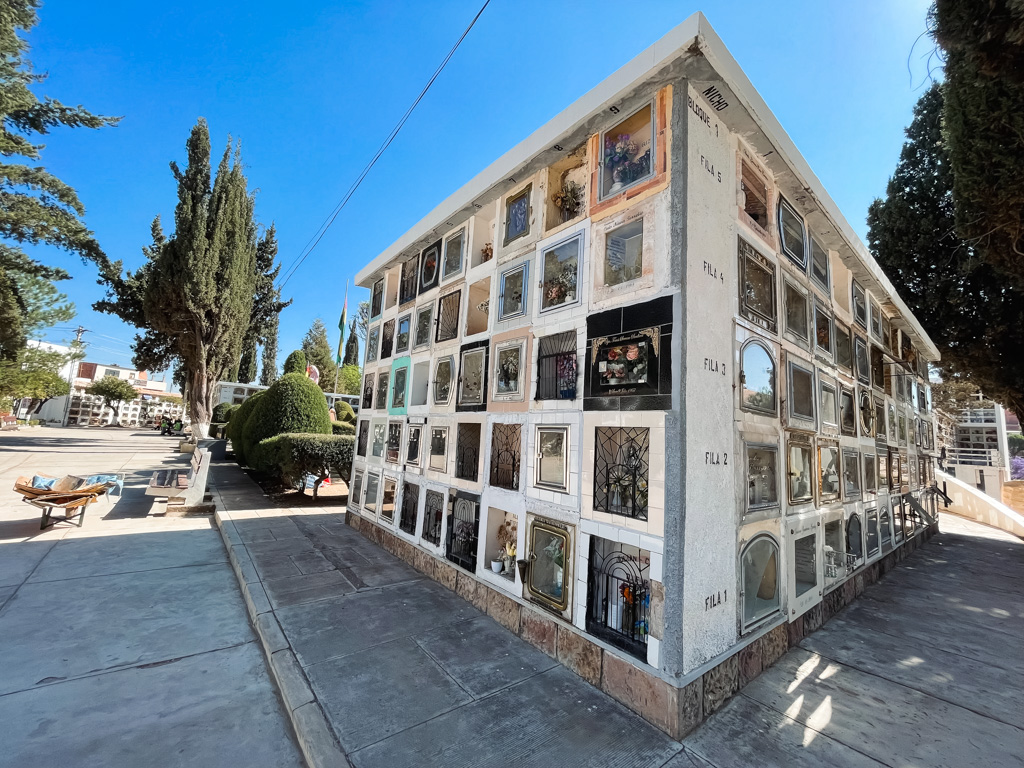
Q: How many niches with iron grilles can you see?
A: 14